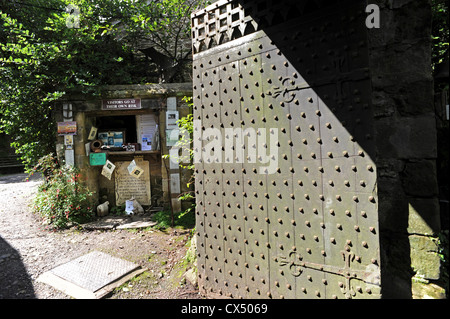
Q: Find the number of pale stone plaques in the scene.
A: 1